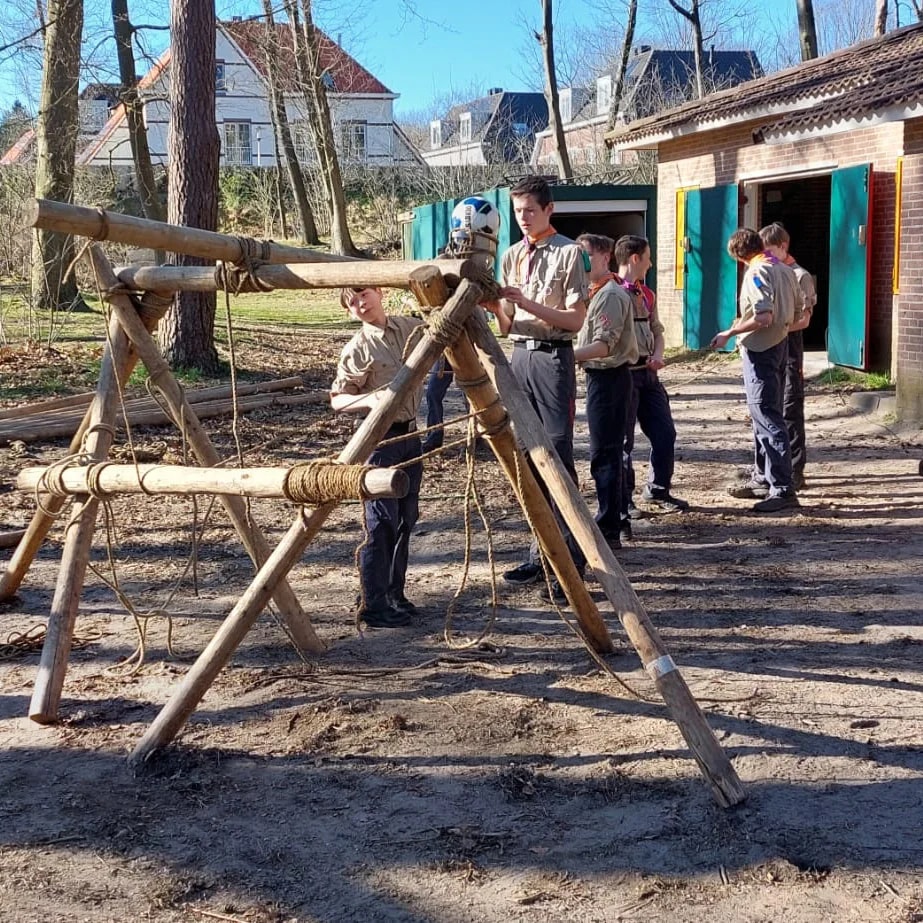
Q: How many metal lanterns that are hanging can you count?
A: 0